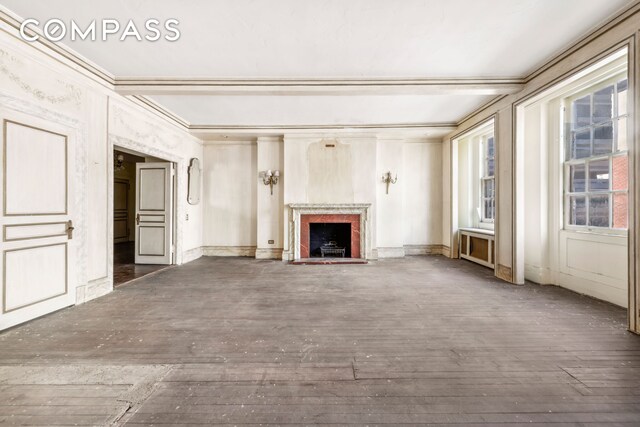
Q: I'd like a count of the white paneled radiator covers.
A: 1